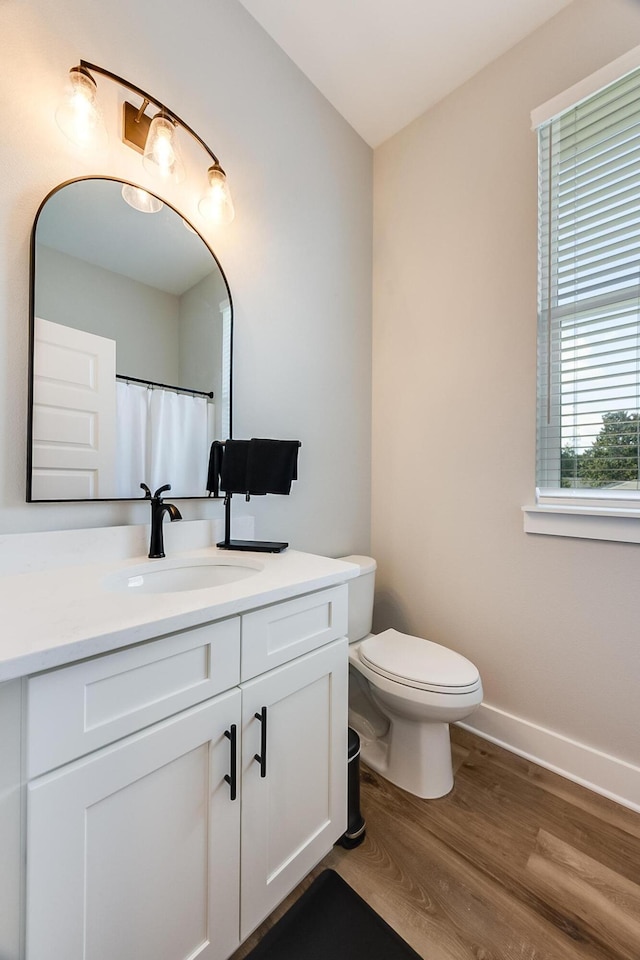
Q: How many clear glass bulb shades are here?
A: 3